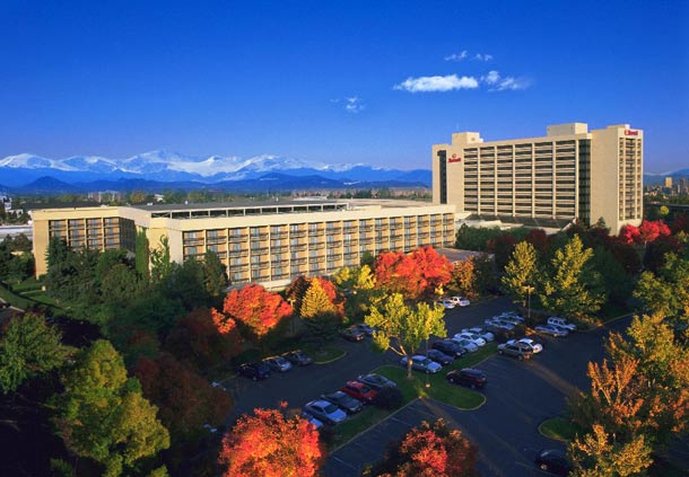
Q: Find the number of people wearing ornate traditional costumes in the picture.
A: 0